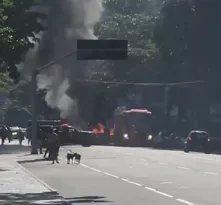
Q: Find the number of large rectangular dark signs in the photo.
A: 1